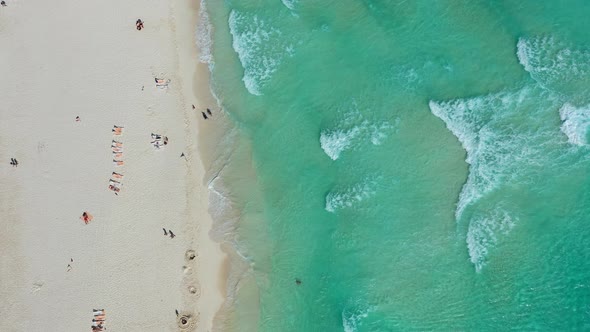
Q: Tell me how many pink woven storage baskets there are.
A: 0